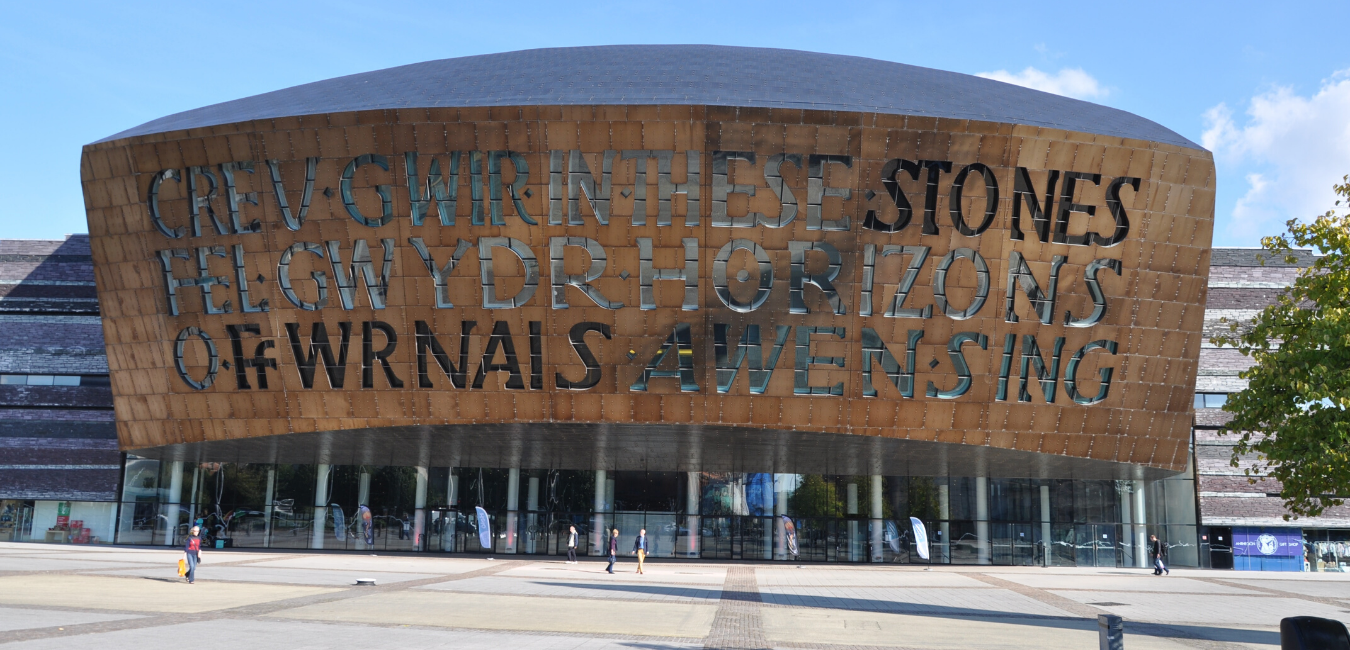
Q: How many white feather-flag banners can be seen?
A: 2